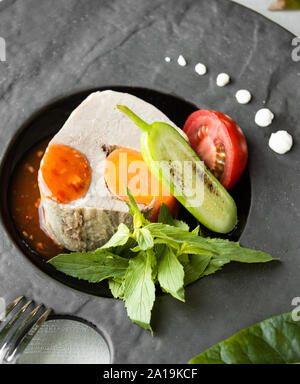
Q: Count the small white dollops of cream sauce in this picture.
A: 7